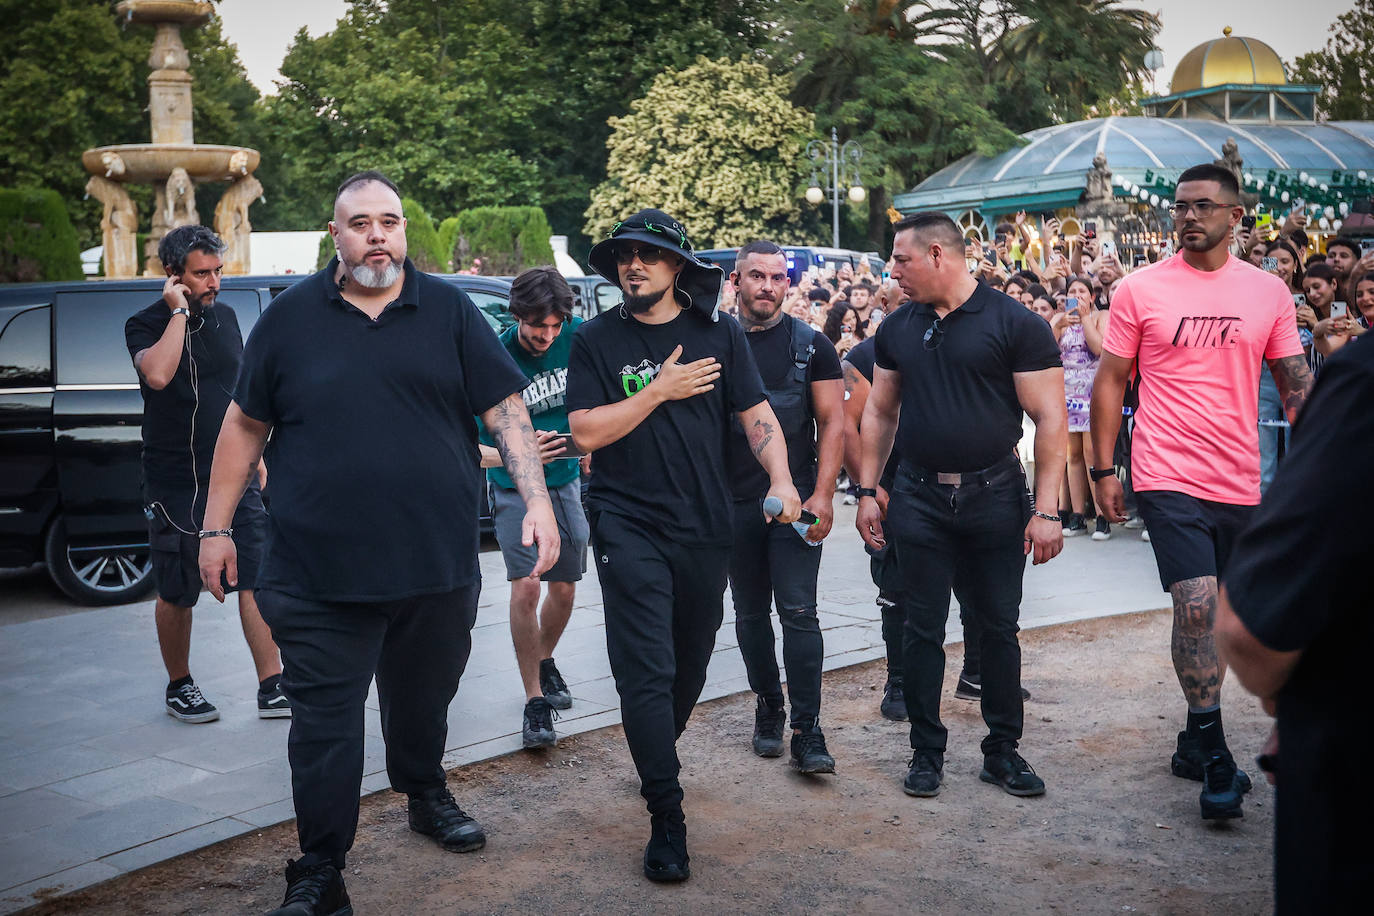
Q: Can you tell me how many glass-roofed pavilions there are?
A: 1